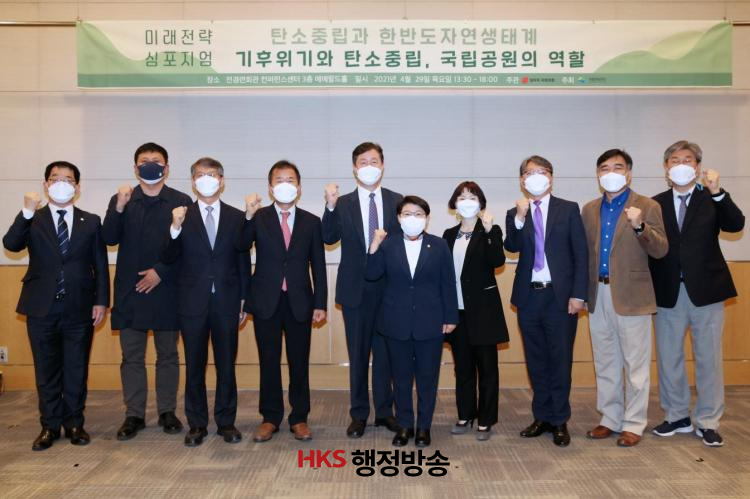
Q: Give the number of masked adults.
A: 10